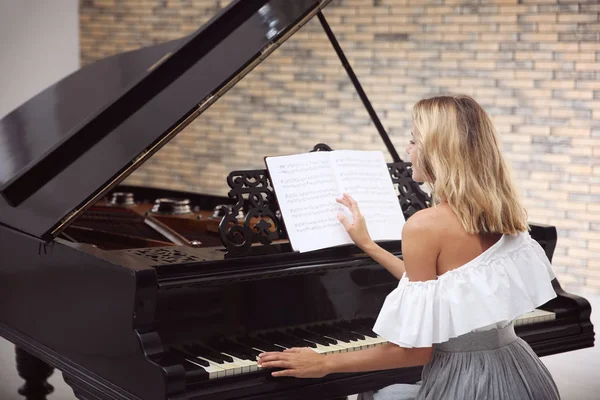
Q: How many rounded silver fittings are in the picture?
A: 3